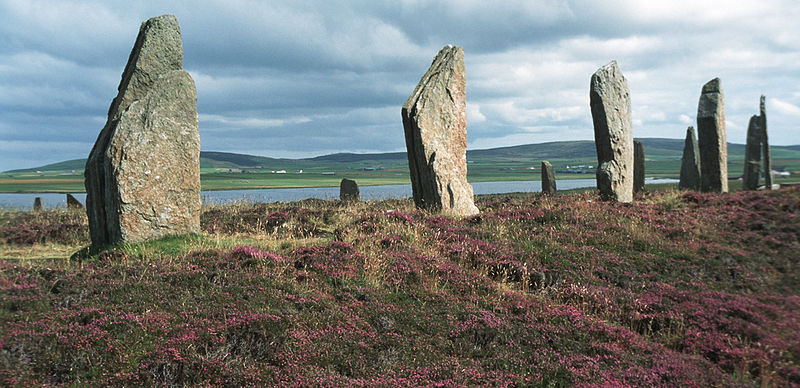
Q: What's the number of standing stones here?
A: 12